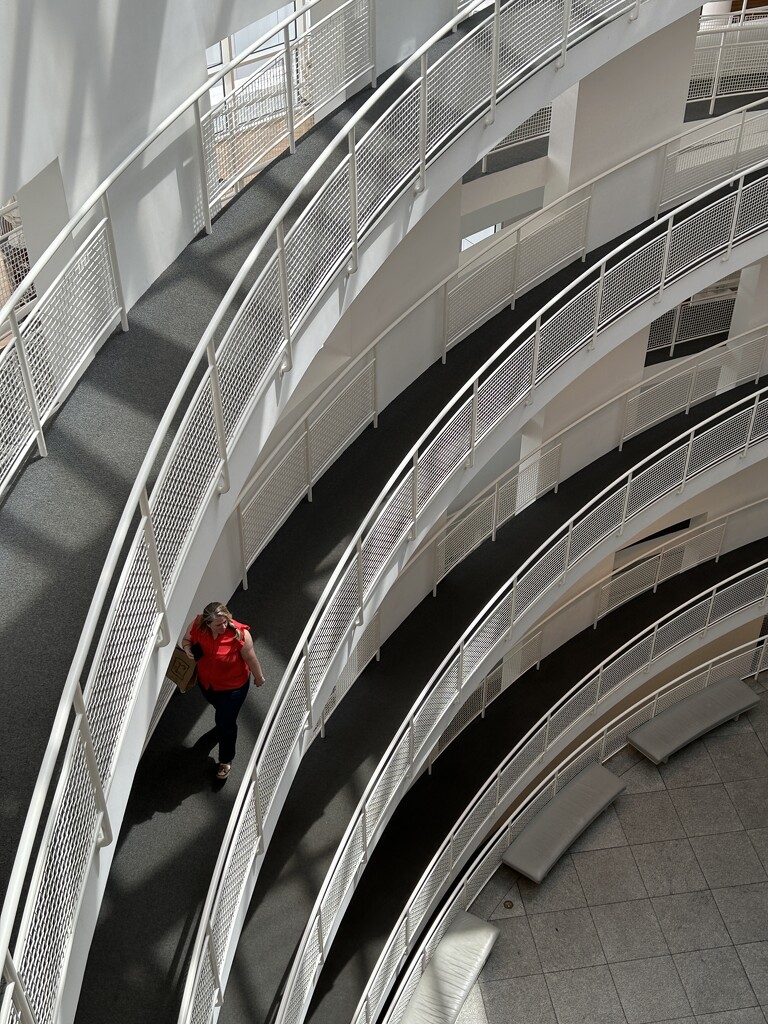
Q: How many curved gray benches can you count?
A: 3